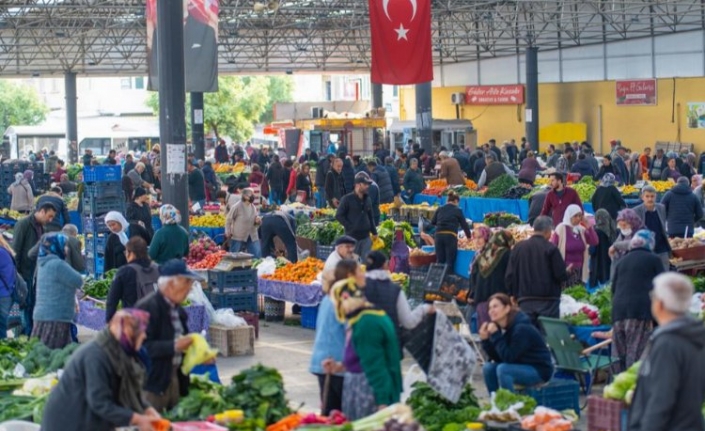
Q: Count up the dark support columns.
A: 6